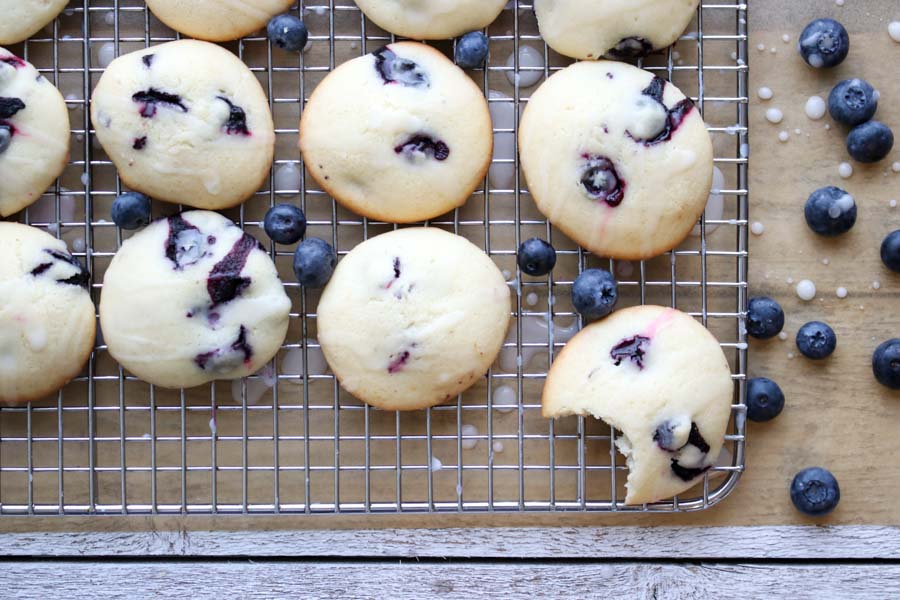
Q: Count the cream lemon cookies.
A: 12